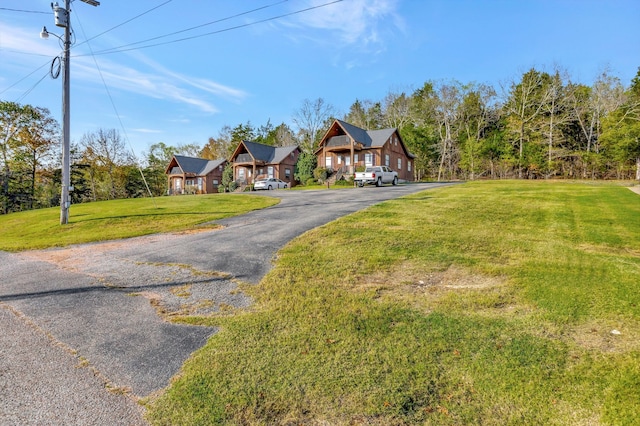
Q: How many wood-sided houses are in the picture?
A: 3